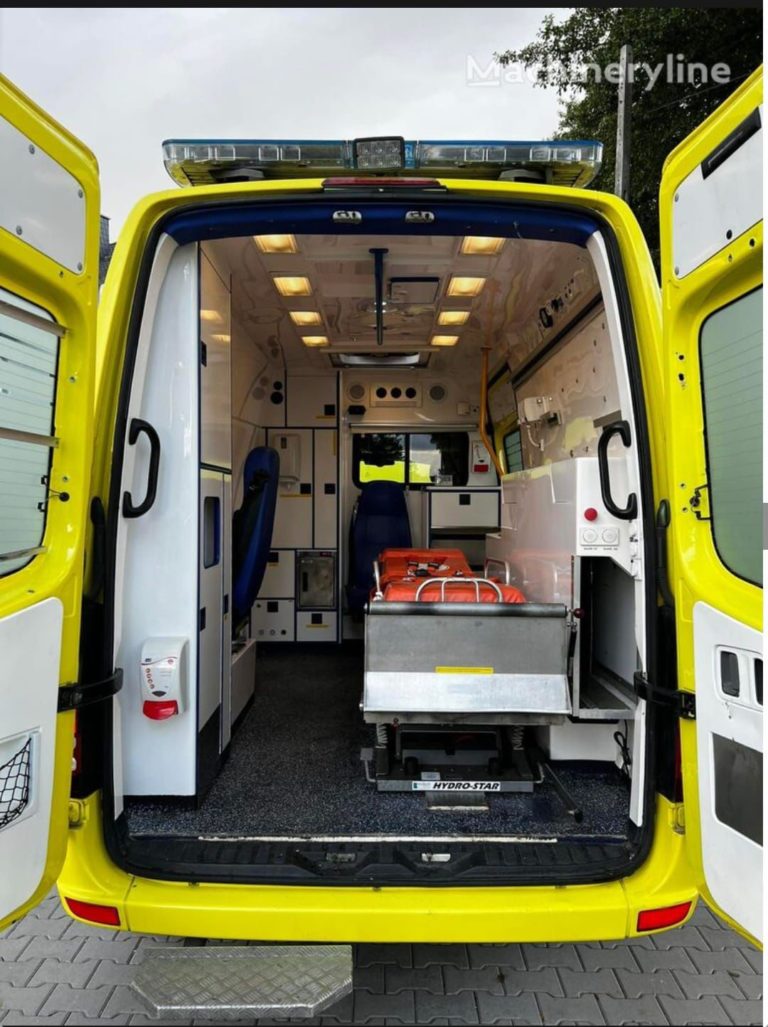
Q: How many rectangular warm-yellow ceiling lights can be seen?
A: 8